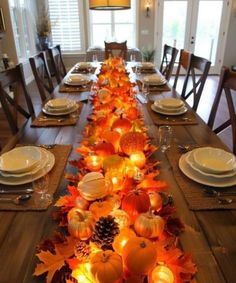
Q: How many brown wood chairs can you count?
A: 8